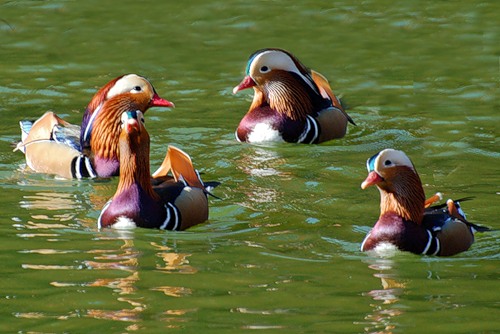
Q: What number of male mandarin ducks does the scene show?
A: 4